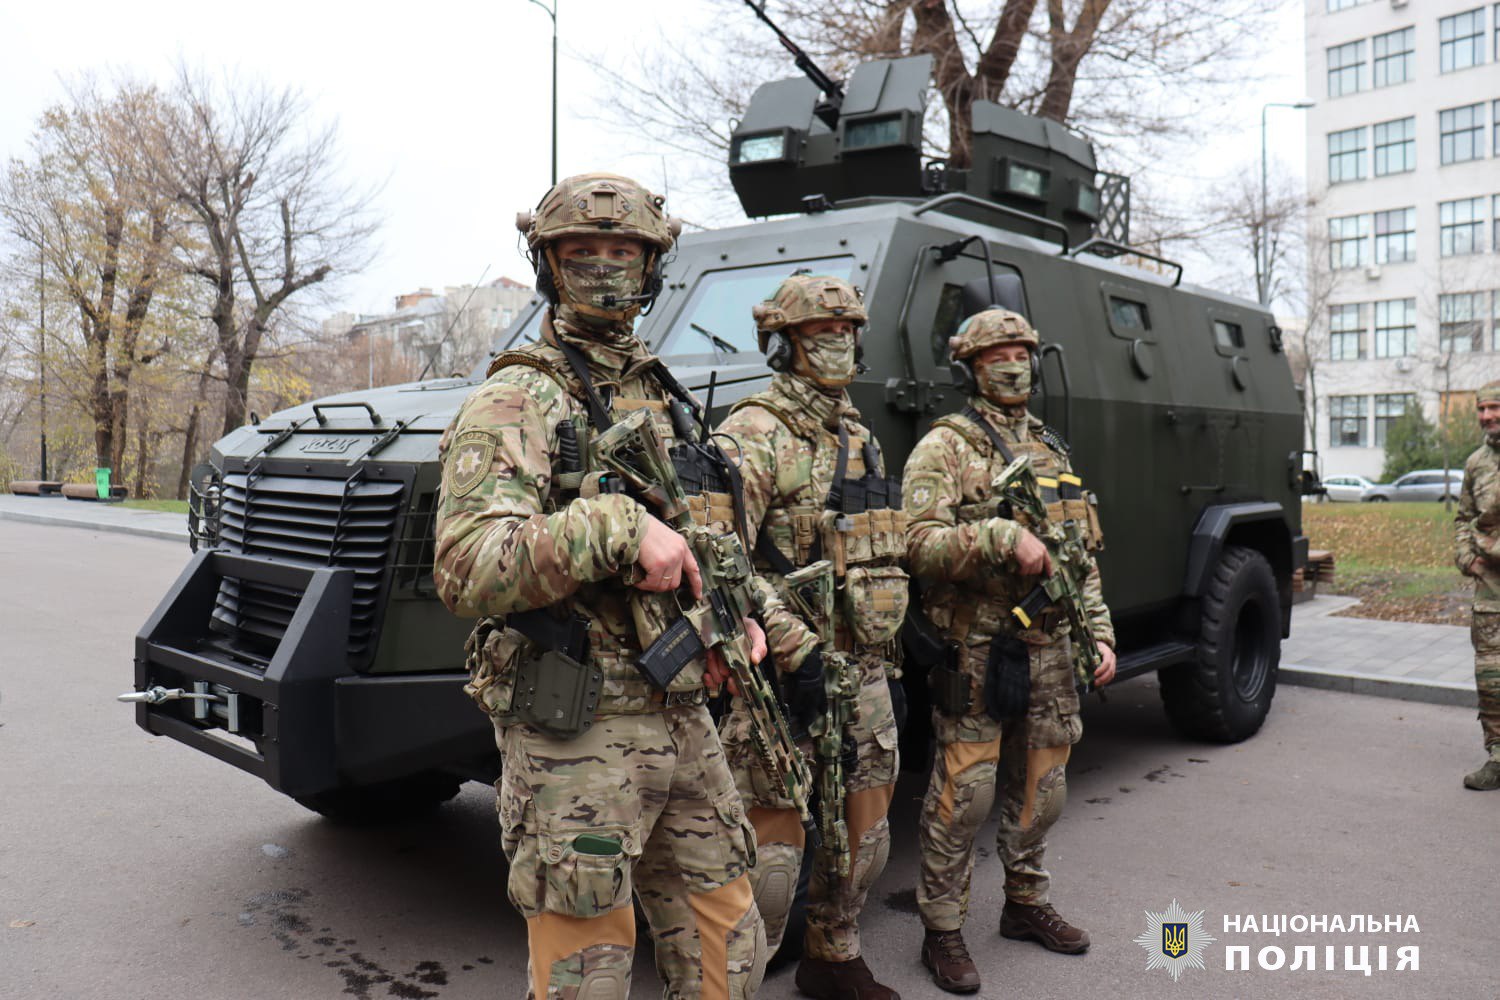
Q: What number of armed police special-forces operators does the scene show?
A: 3